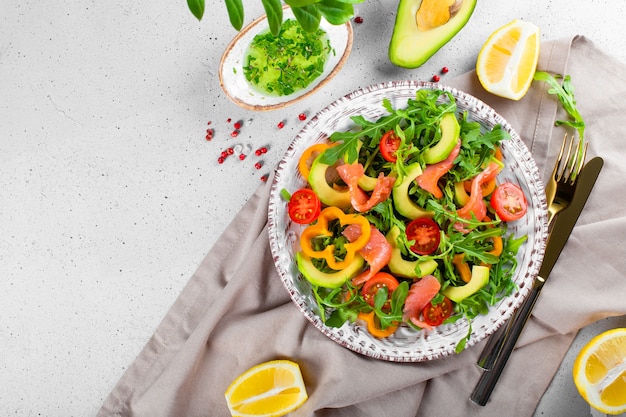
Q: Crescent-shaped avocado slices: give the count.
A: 8